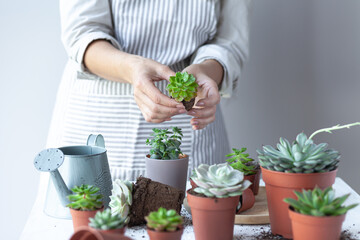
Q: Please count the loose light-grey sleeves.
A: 2